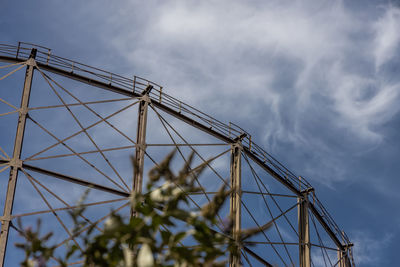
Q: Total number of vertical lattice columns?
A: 5